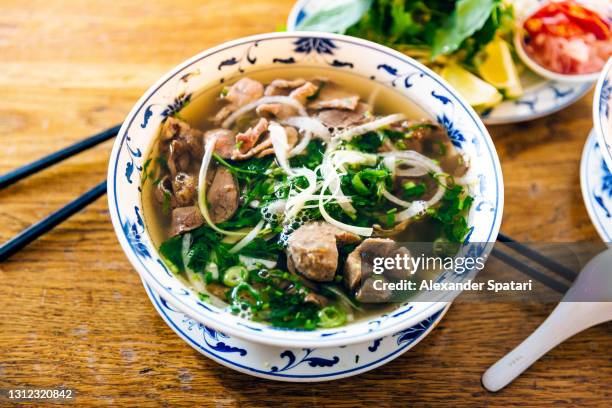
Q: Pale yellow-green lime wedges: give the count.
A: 2